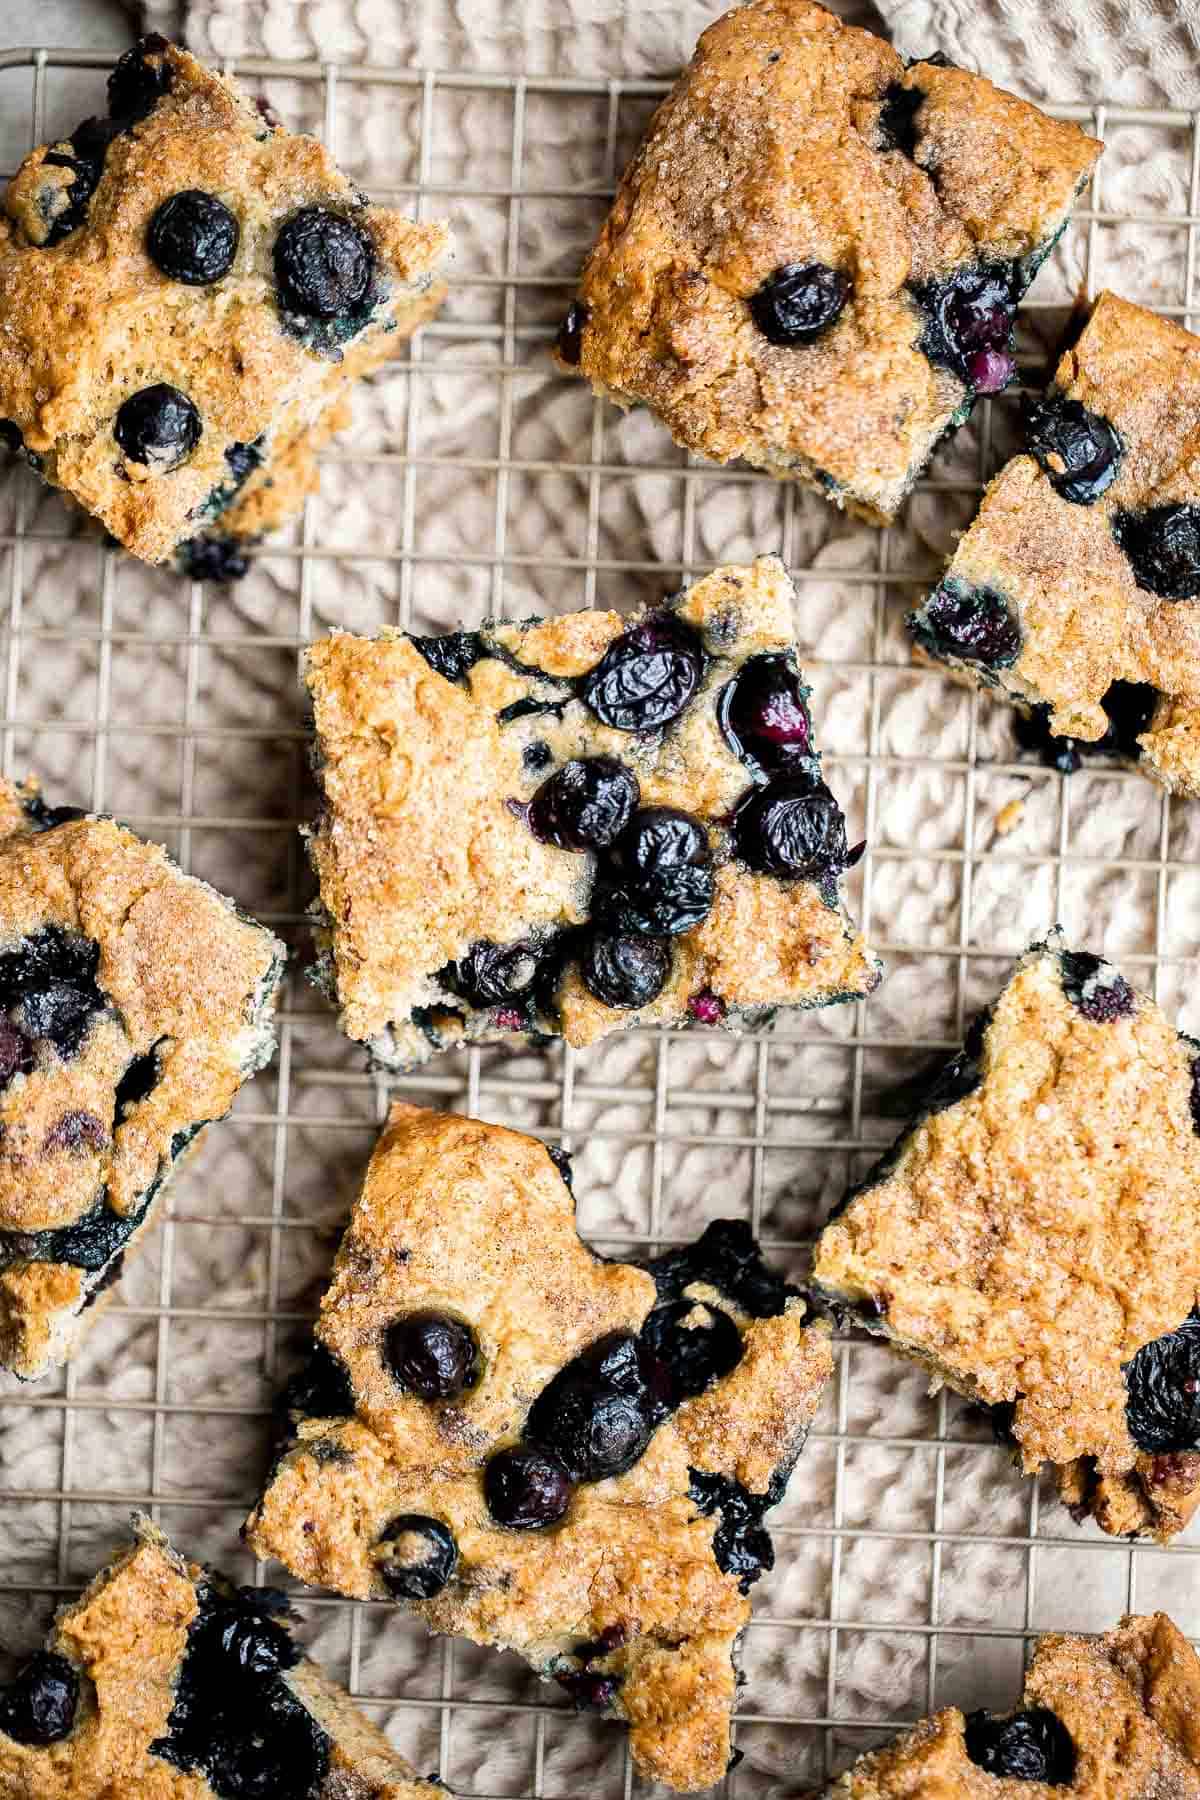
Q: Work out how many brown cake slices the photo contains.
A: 9